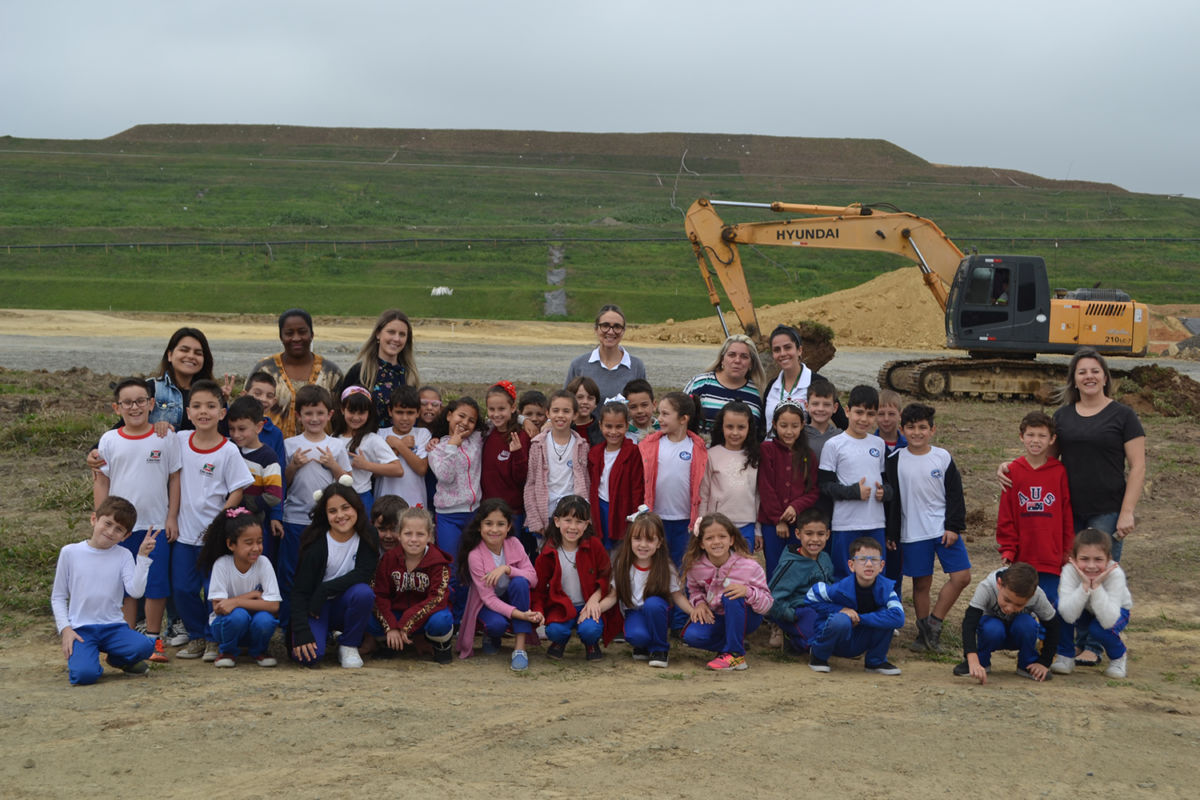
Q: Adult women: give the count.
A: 7